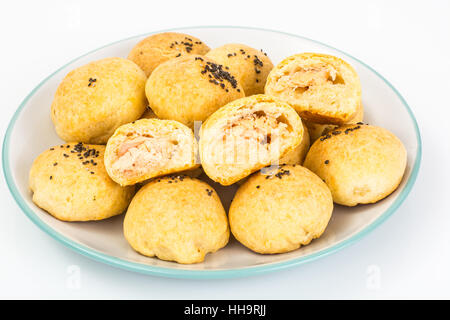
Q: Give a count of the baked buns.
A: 11